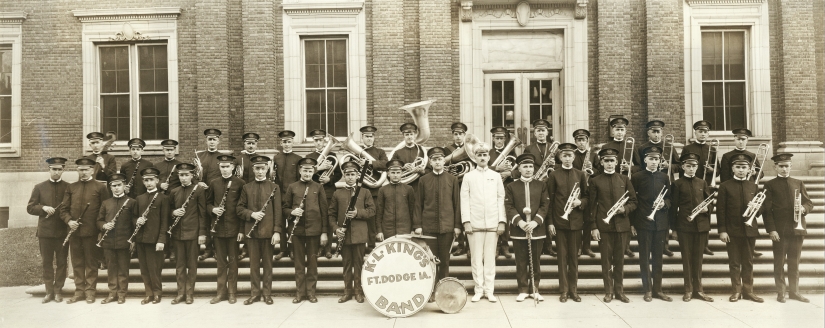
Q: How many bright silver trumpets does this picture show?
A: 6